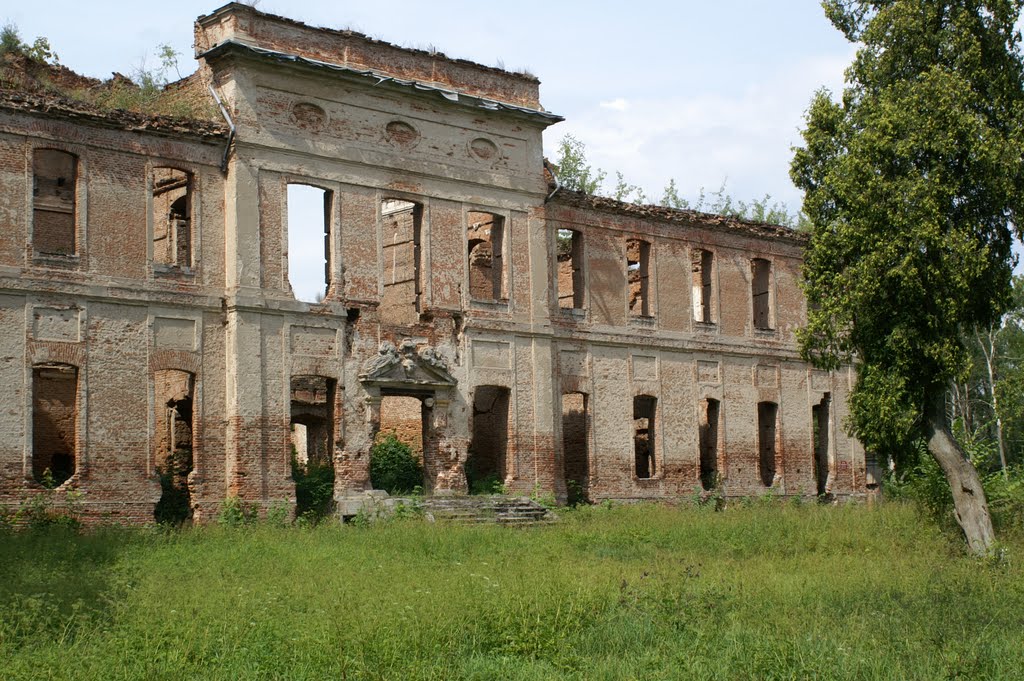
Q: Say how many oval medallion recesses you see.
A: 3